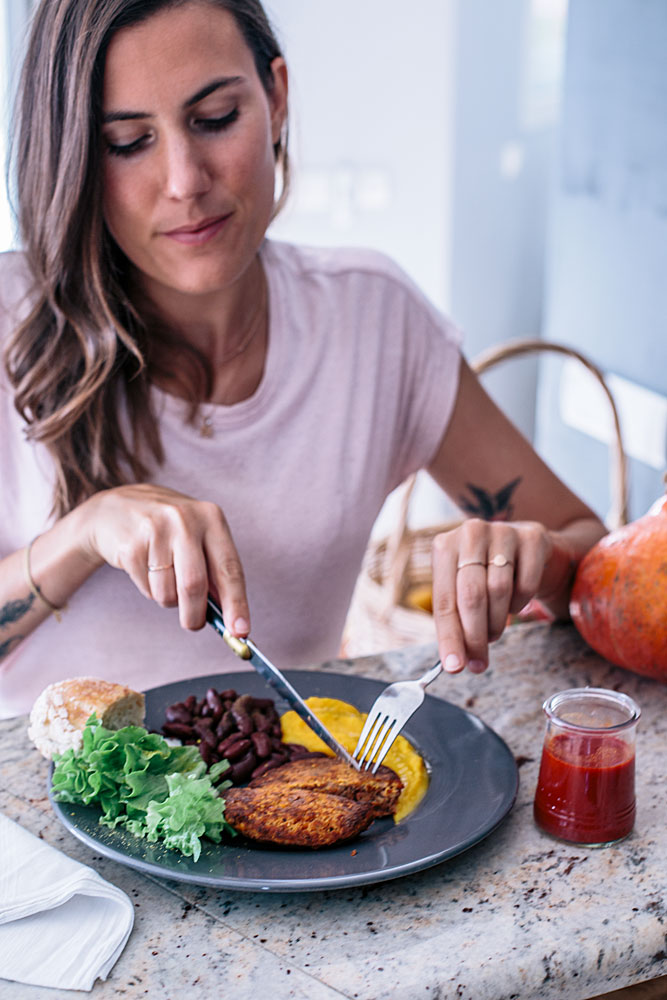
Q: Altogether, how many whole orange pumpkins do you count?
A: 1